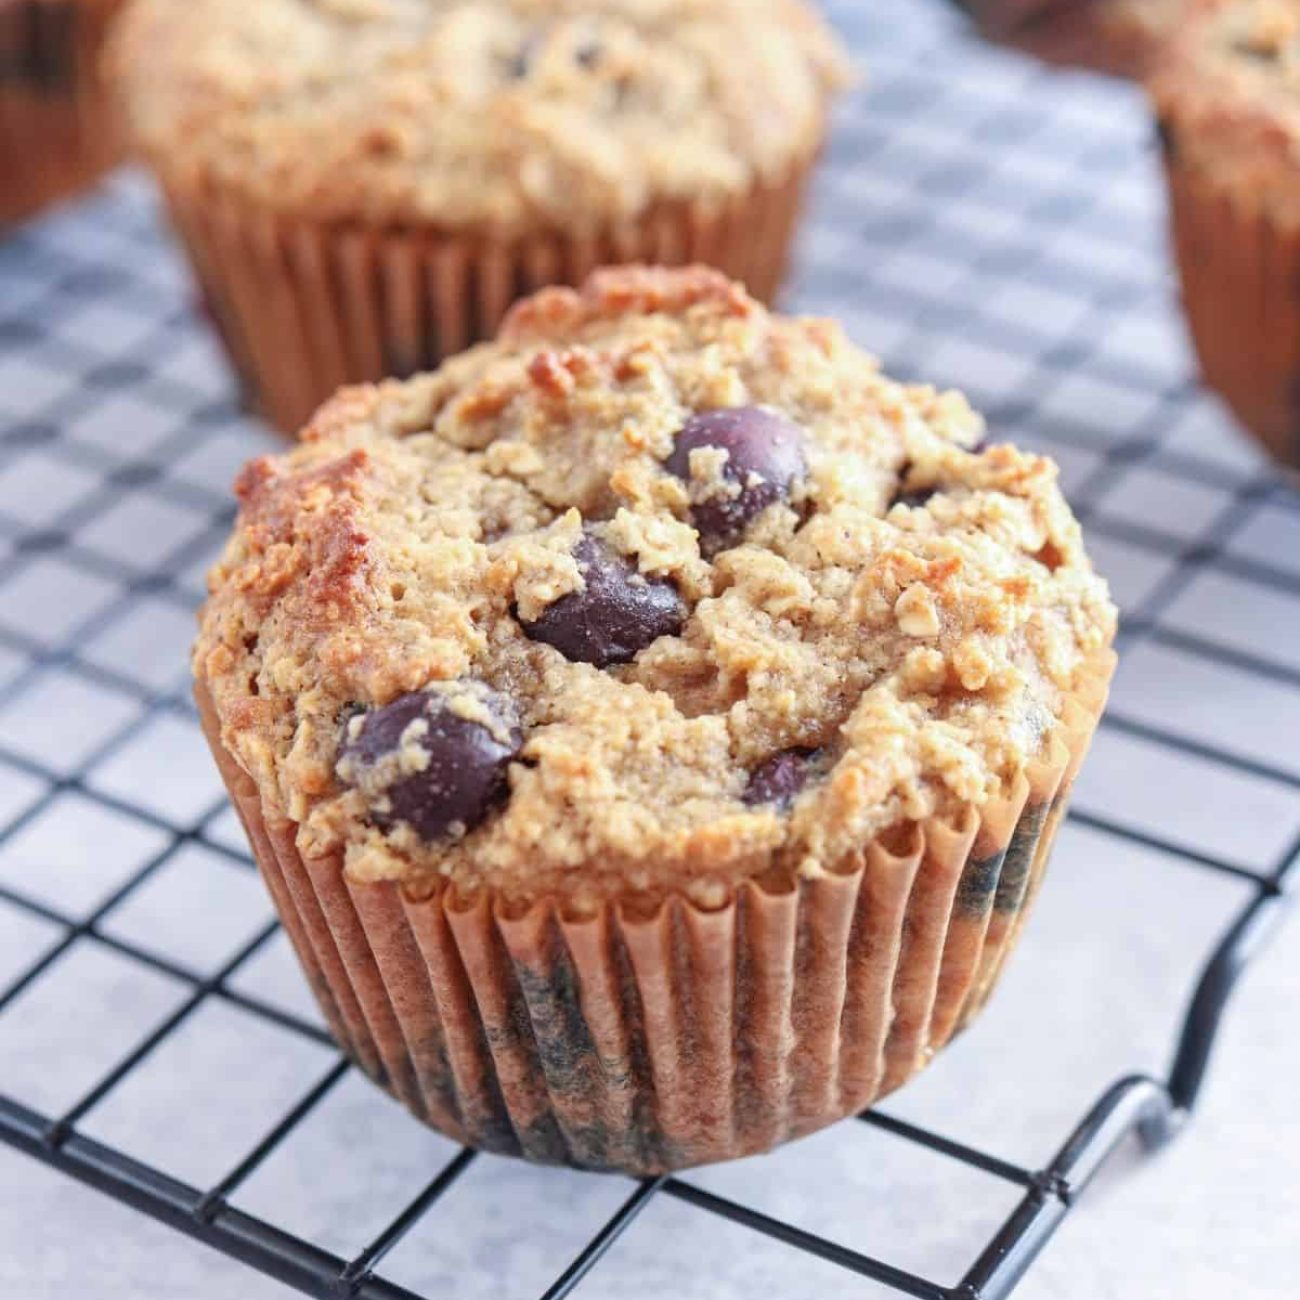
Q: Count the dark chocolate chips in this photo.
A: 0